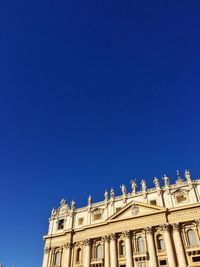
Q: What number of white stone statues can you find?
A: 11